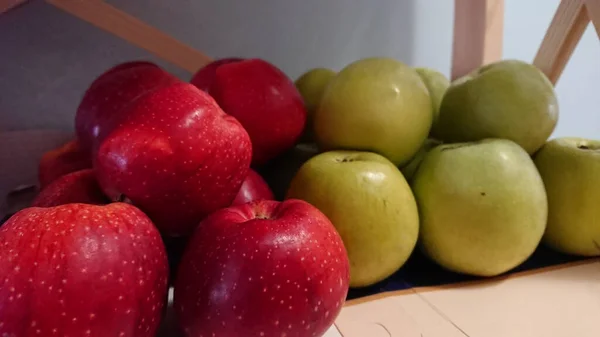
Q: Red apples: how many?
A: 8